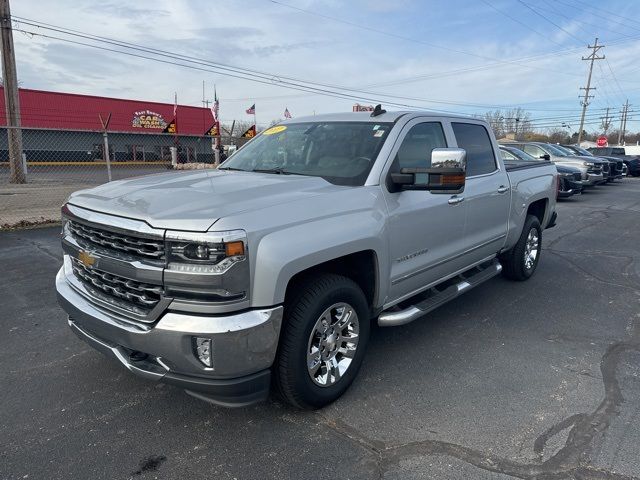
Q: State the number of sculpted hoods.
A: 1